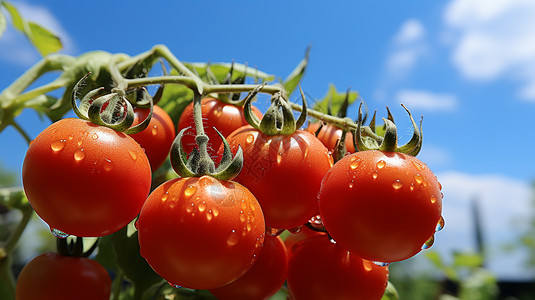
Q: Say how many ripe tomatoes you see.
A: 10